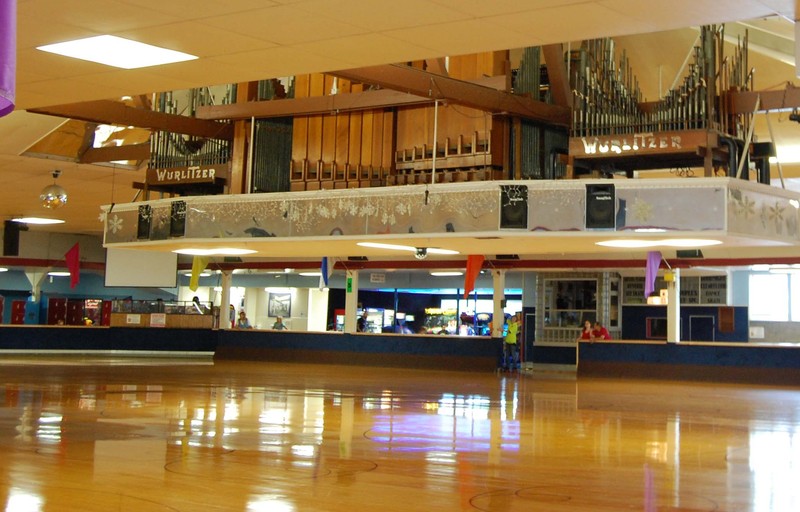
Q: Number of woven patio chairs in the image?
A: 0